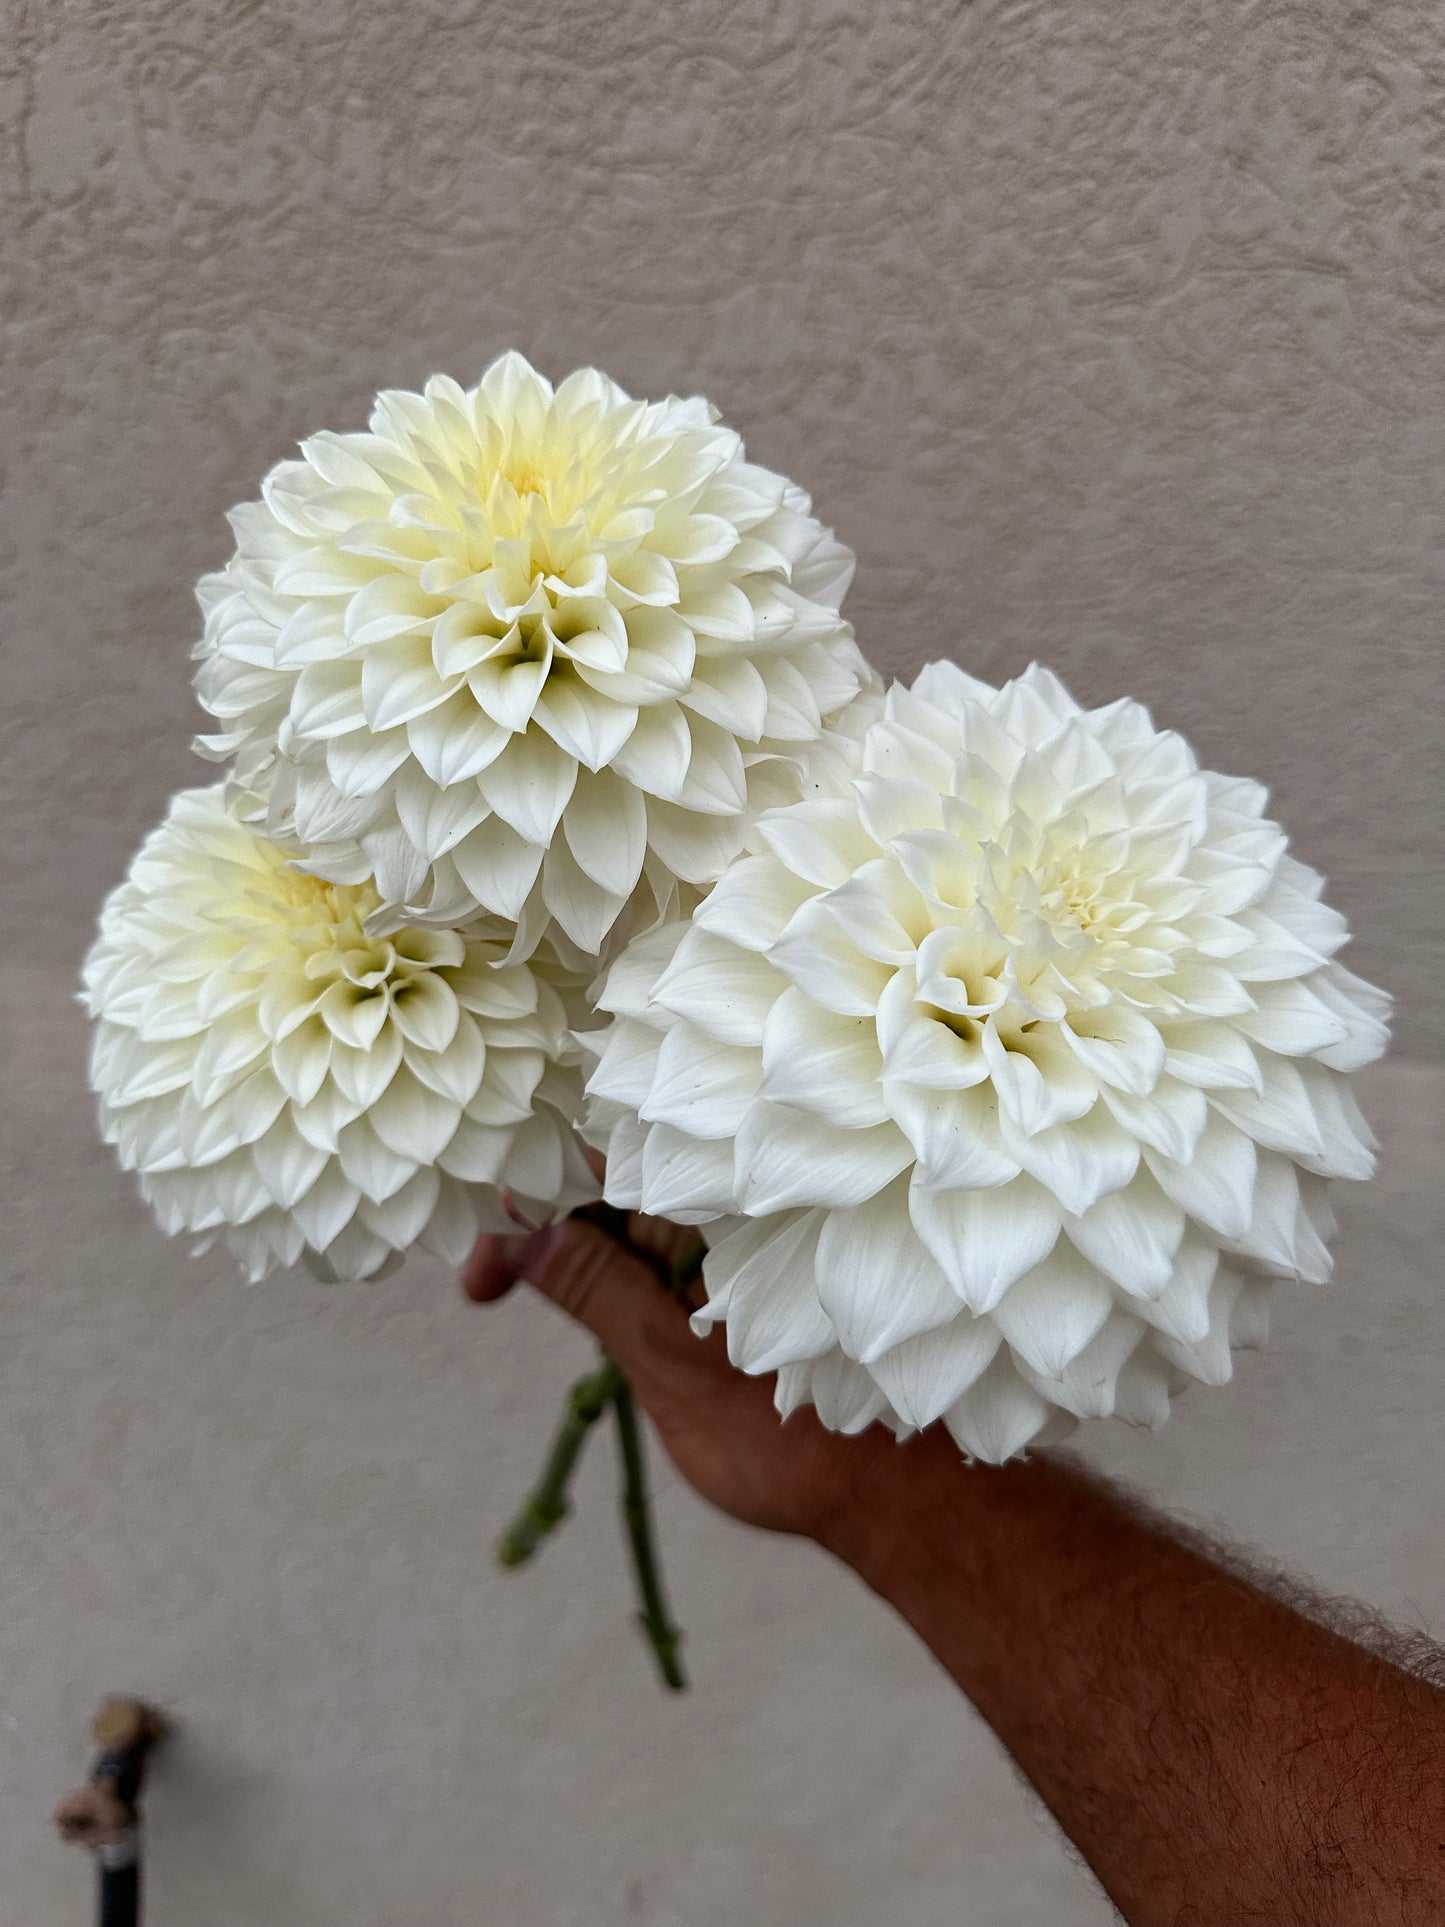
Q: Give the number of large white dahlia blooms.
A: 3